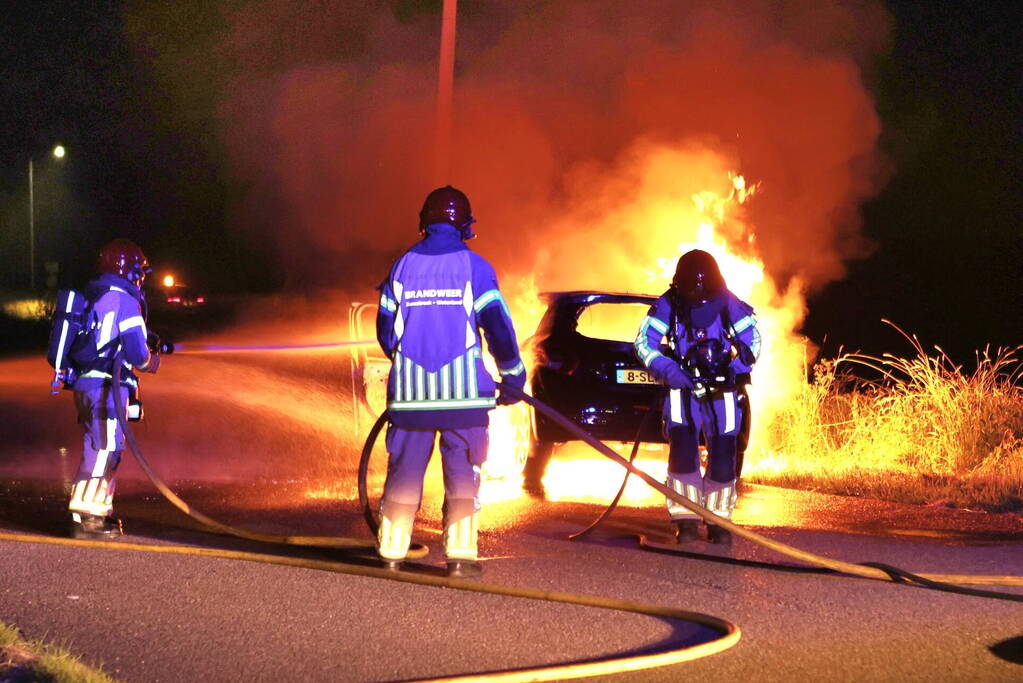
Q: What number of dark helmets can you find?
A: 3